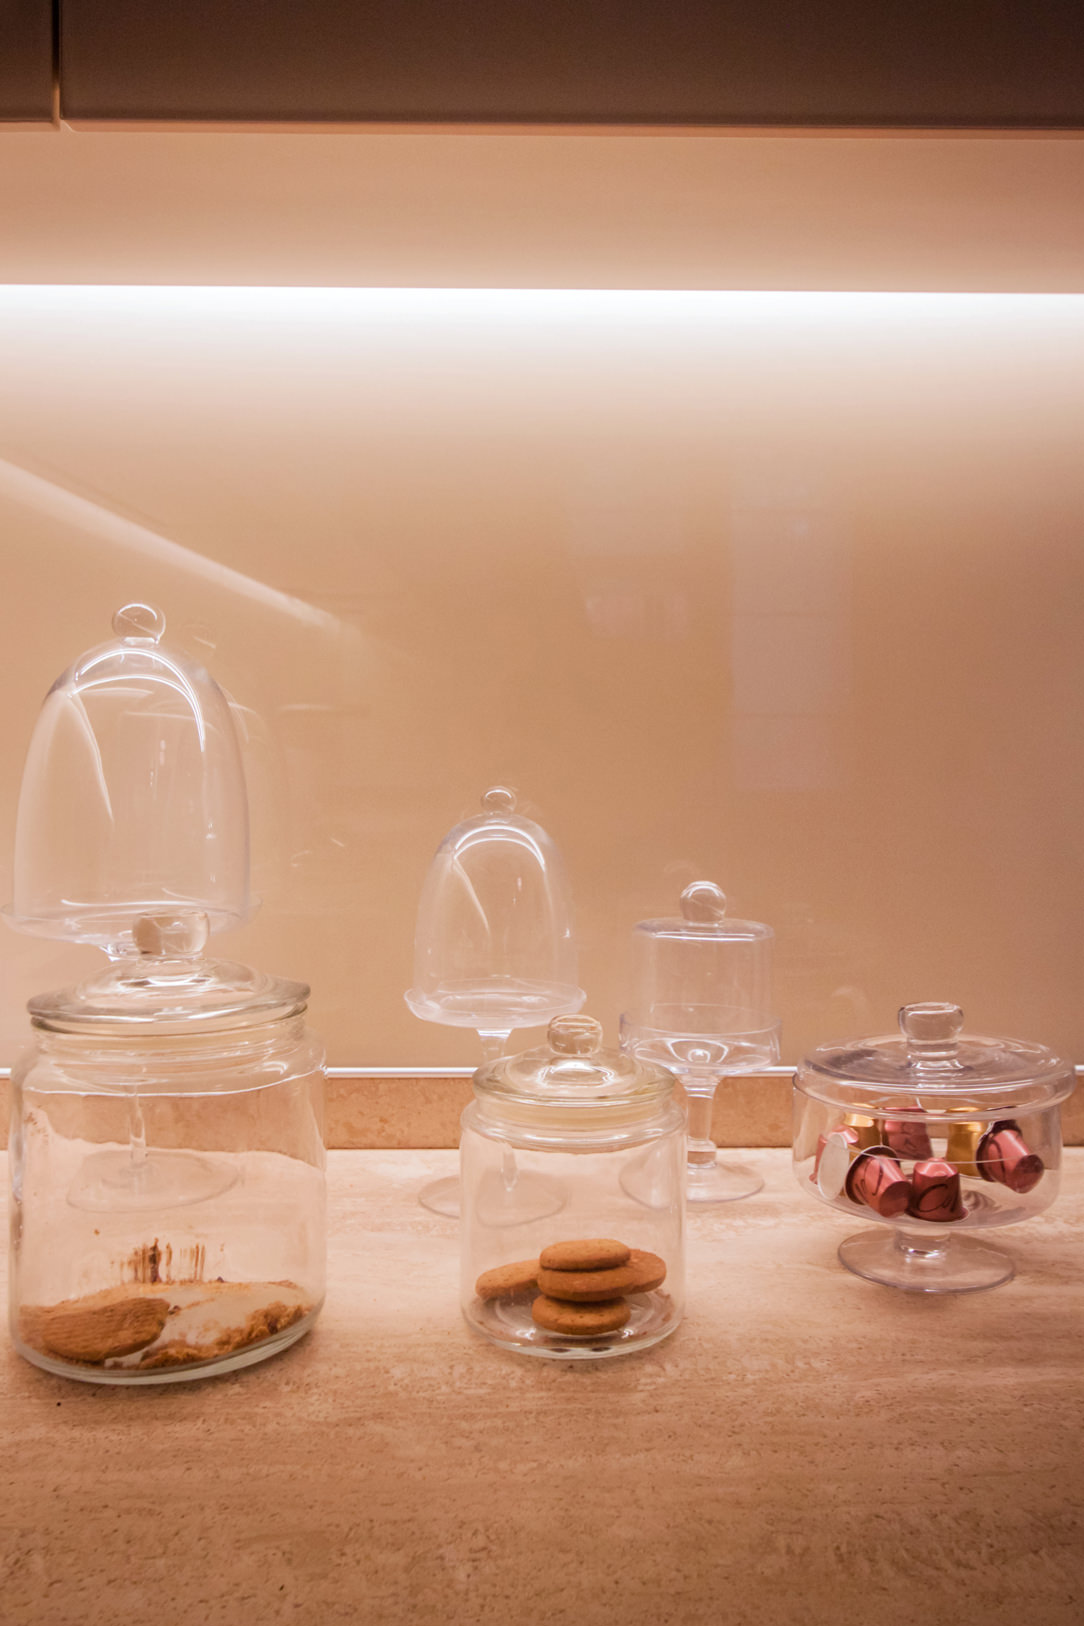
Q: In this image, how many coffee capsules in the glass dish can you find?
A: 8